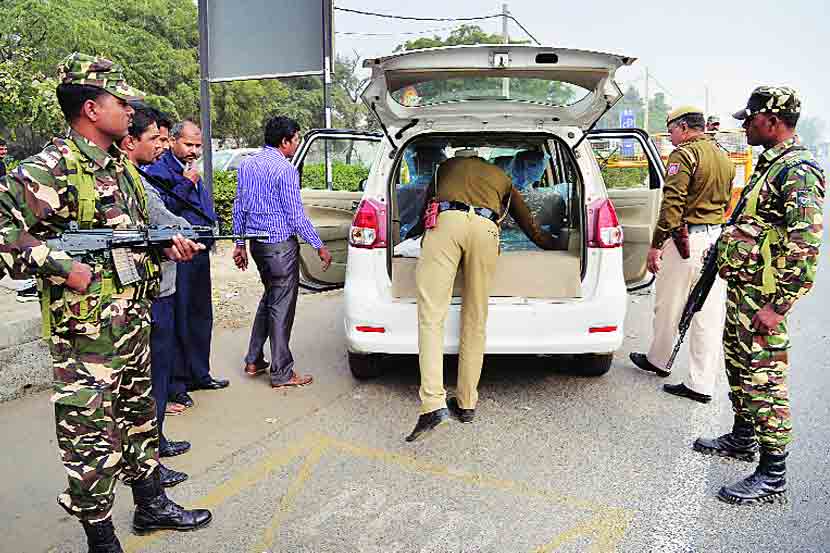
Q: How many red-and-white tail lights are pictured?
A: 2